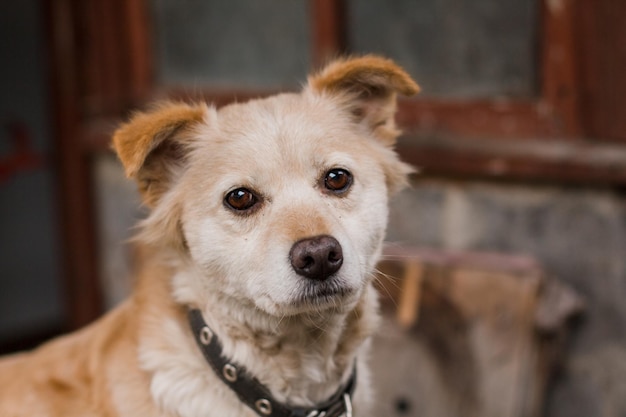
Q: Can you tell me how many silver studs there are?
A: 3